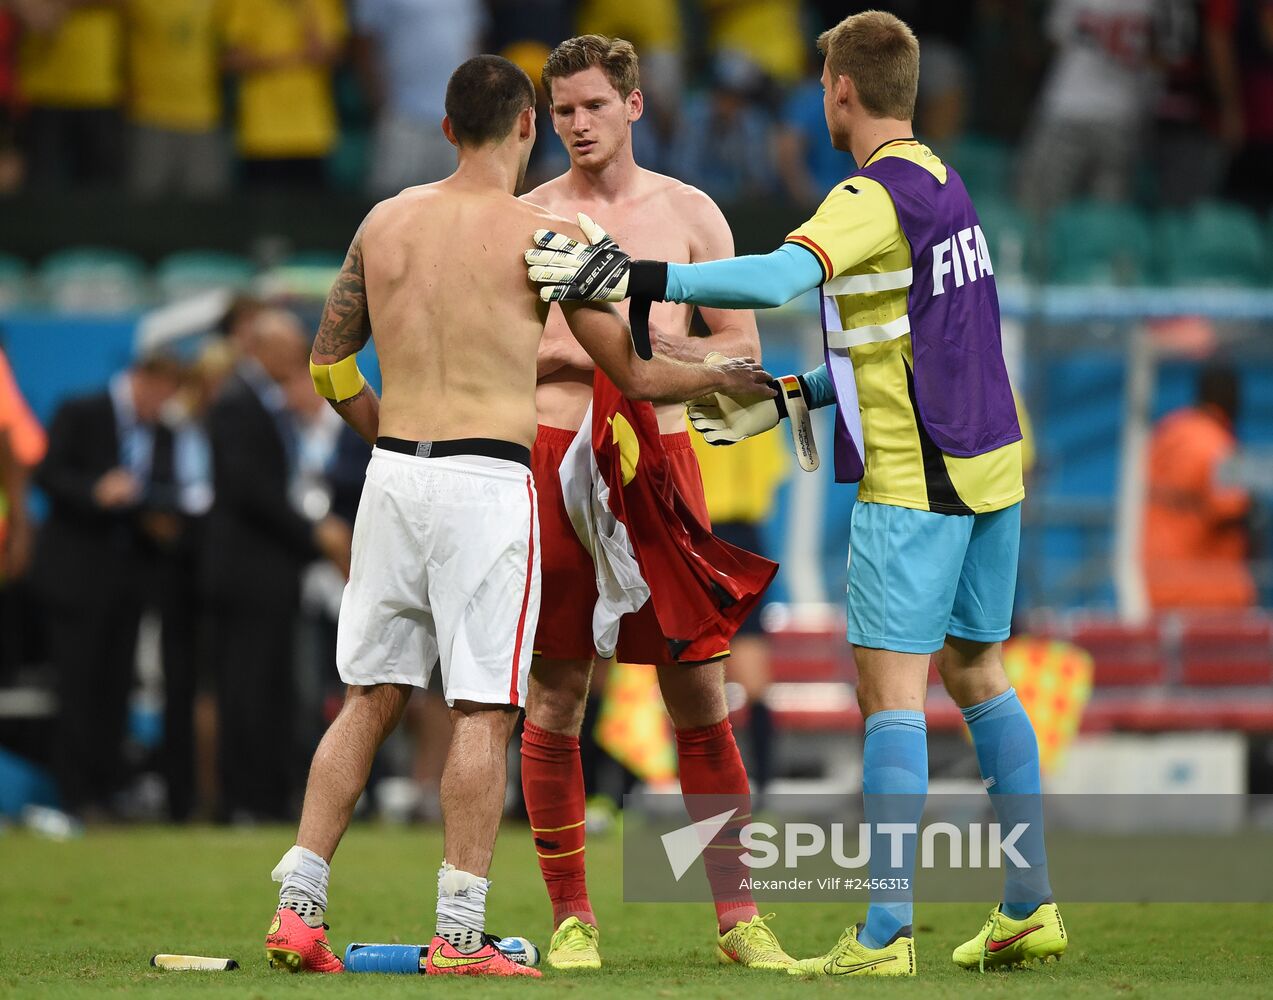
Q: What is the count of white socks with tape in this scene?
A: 2